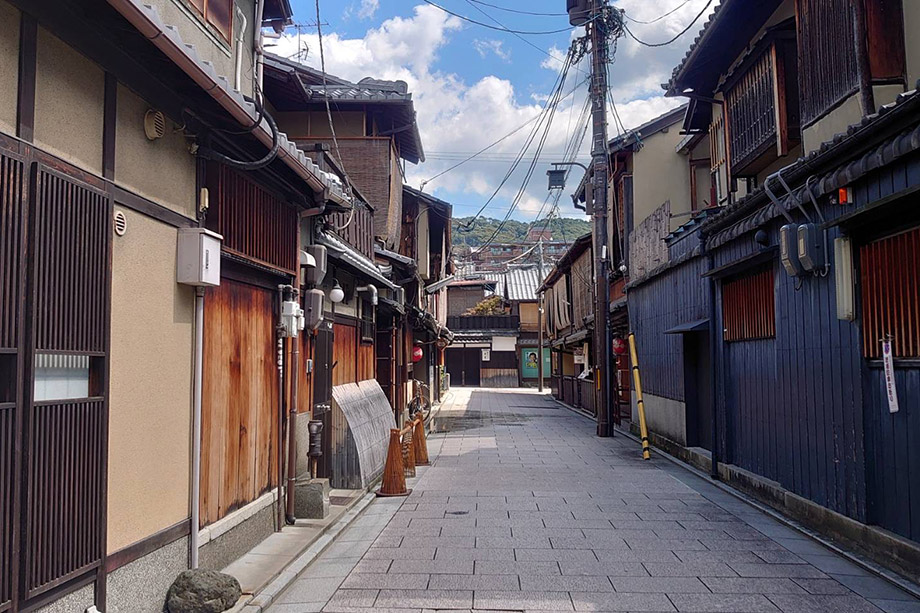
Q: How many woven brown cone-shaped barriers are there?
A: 3